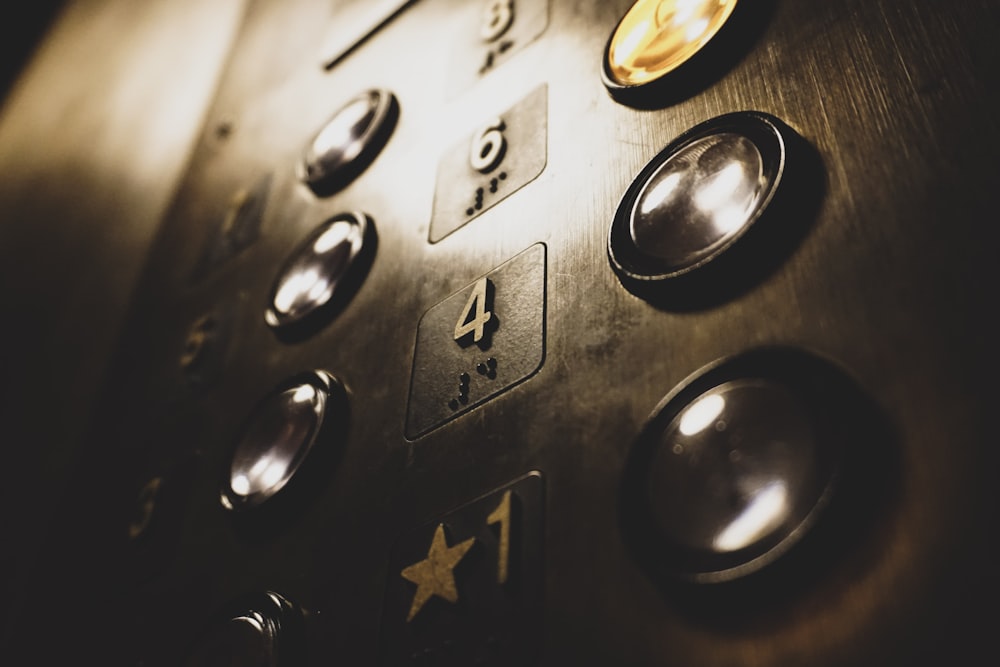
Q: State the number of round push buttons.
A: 7